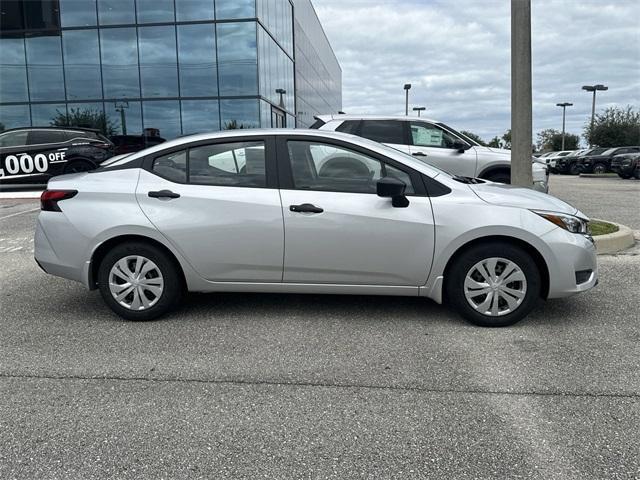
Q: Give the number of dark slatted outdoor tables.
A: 0